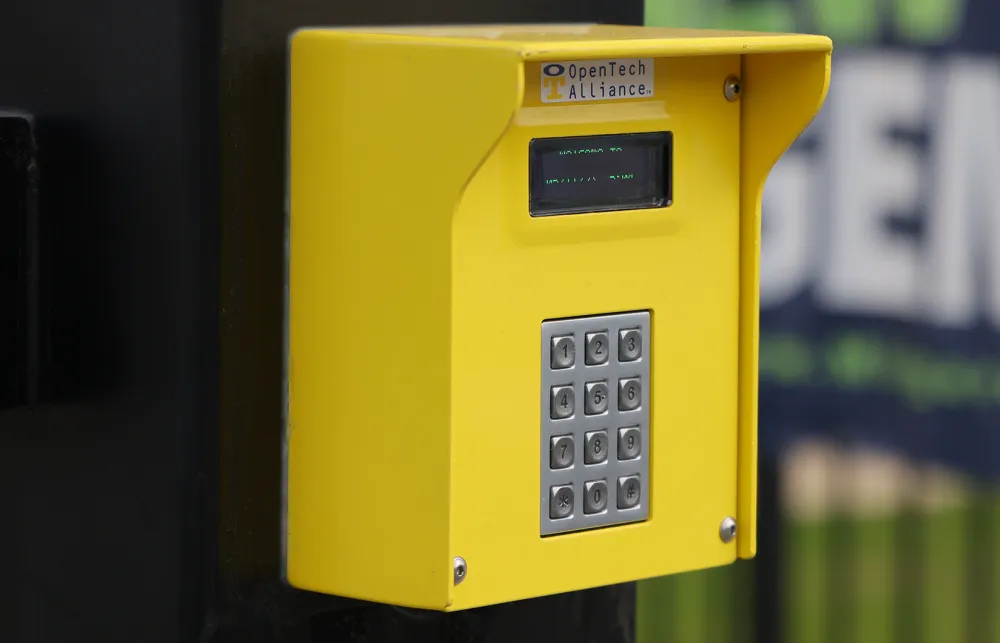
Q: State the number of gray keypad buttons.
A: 12